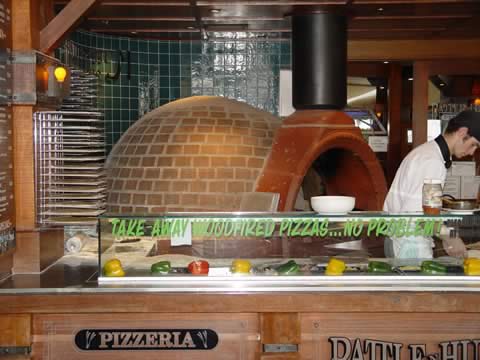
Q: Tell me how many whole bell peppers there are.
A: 9